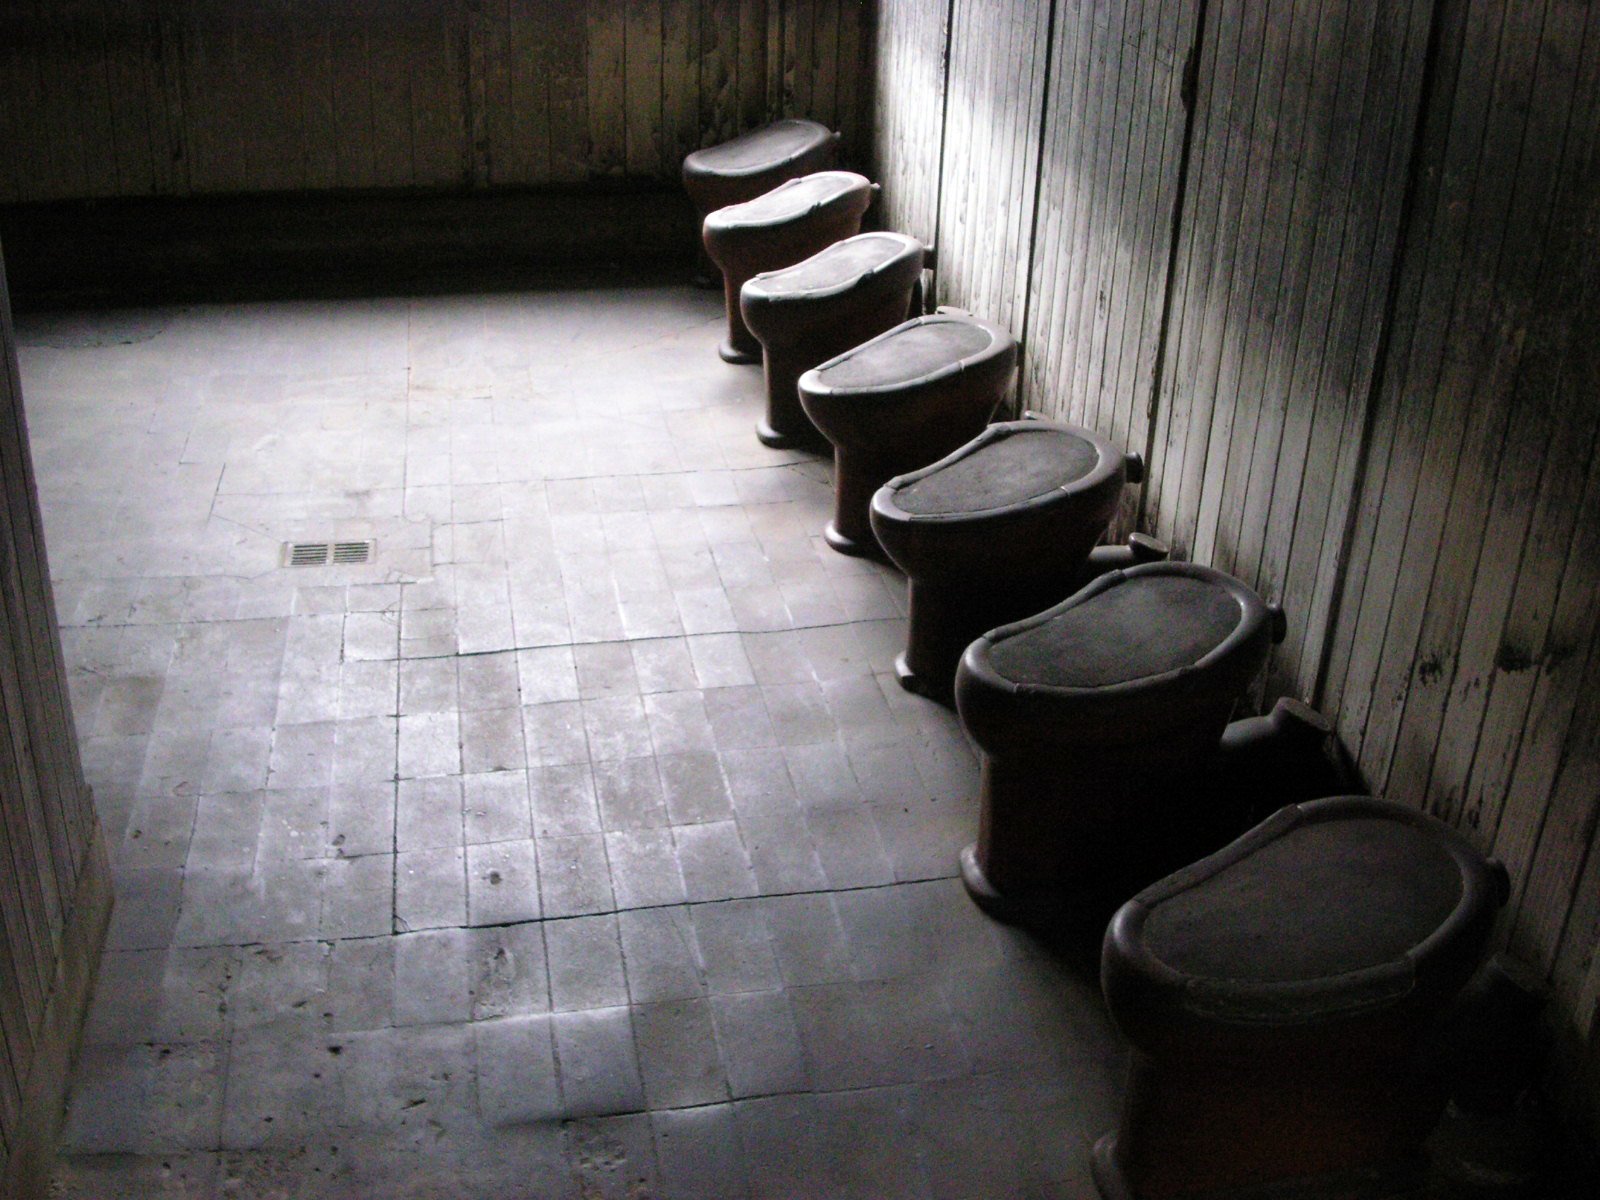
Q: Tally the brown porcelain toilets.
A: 7